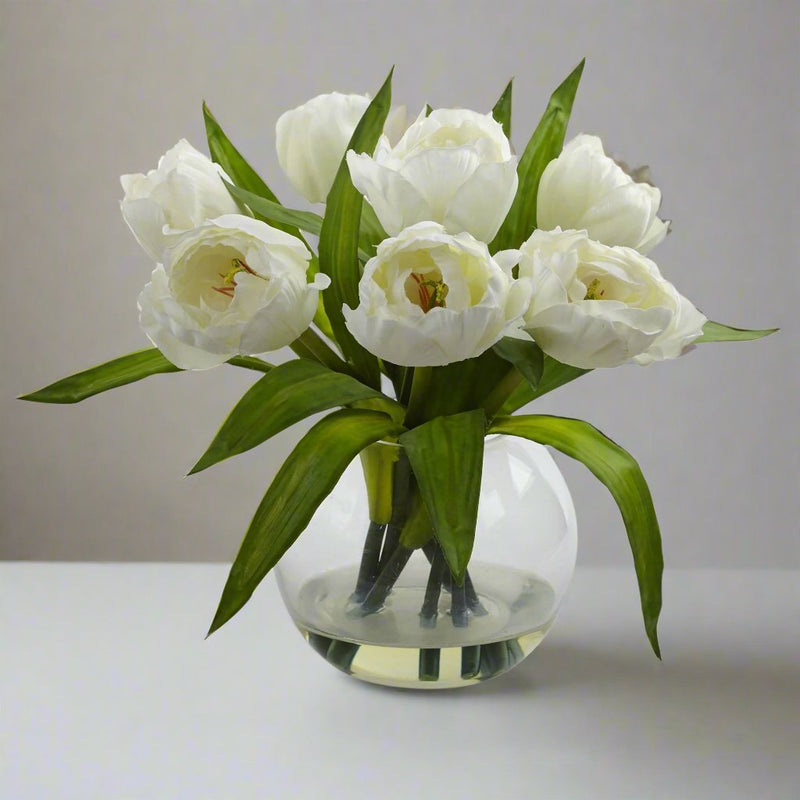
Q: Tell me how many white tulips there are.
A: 7